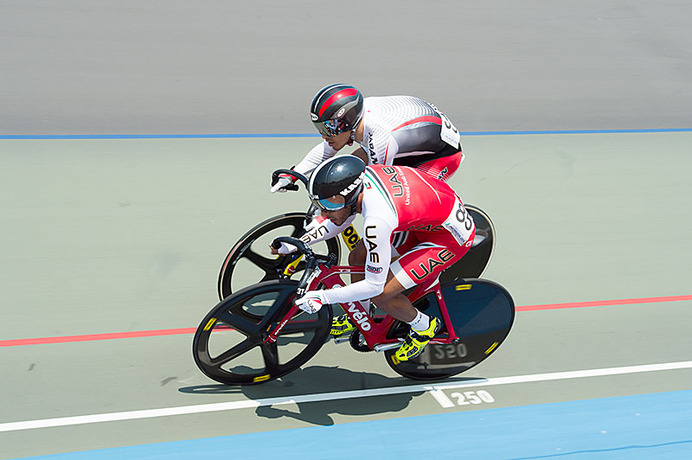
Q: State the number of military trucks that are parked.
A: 0